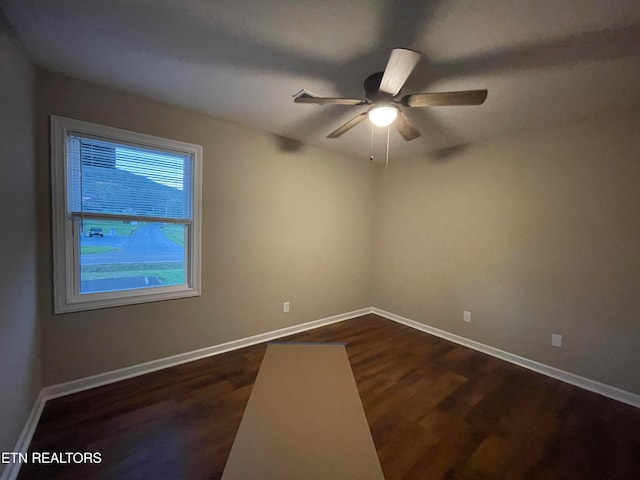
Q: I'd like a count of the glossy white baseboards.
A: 3